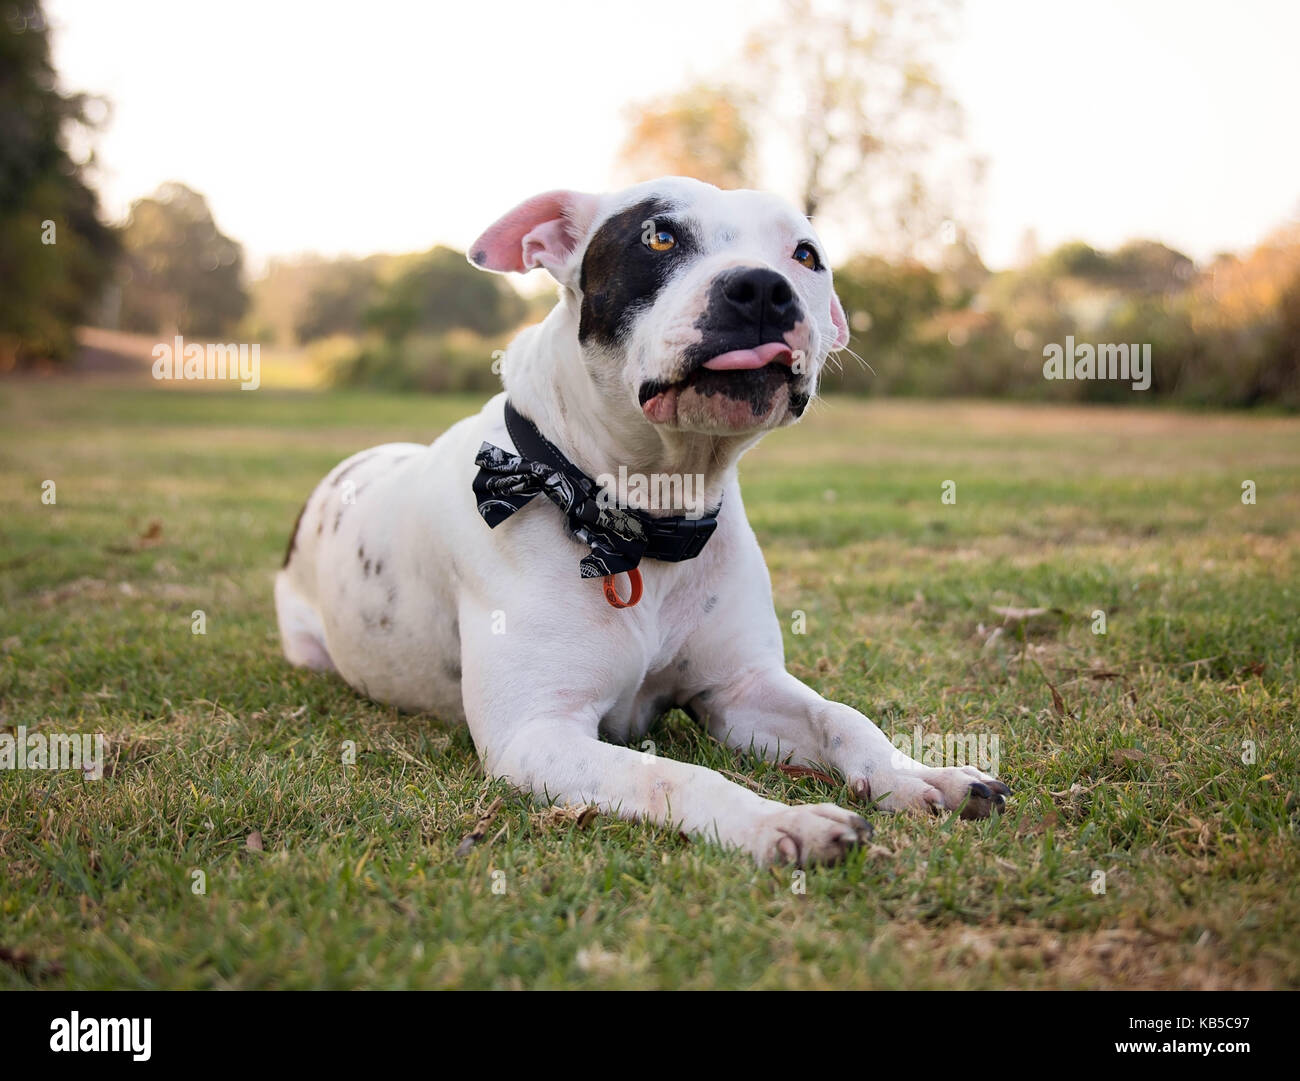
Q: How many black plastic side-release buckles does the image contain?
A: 1